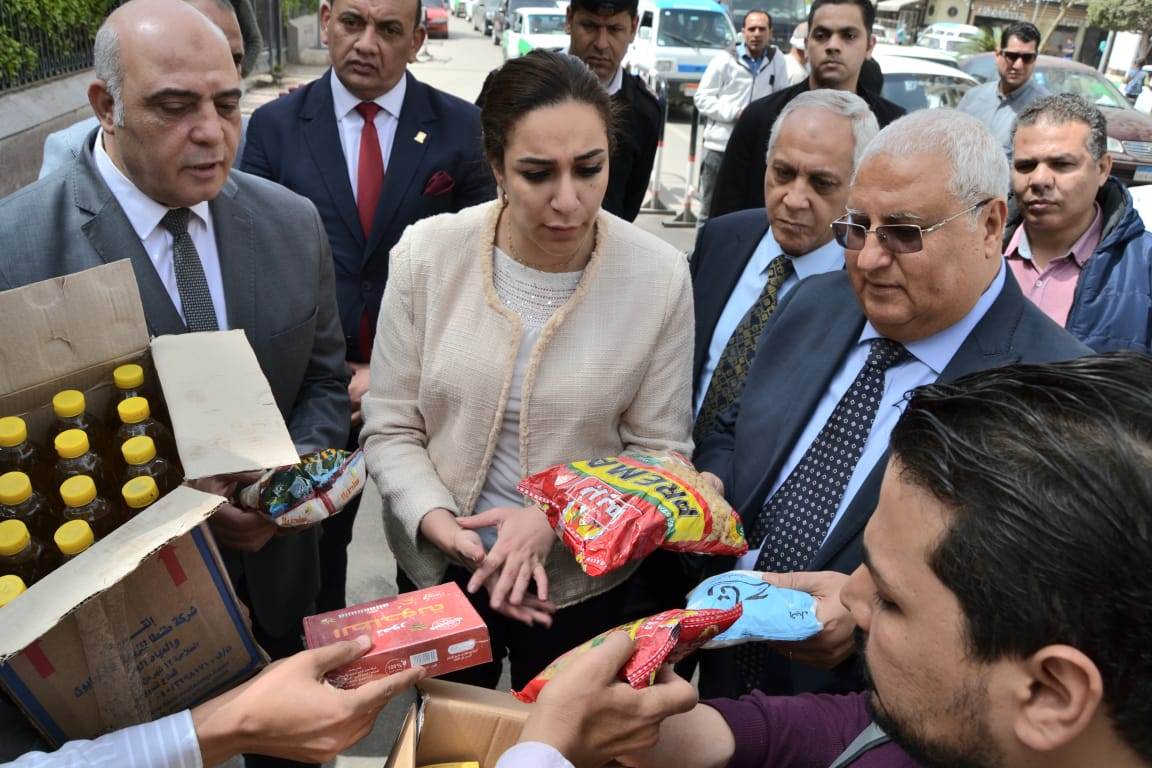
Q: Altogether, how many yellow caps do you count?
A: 12